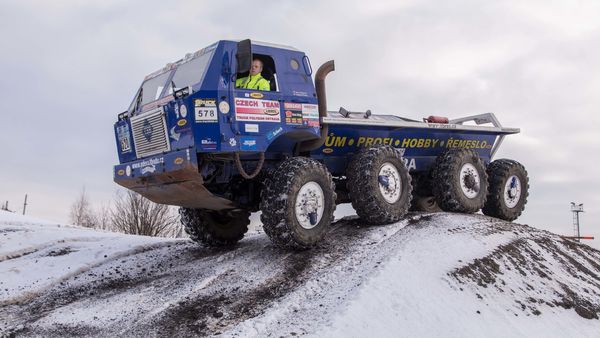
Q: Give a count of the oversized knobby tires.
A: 5